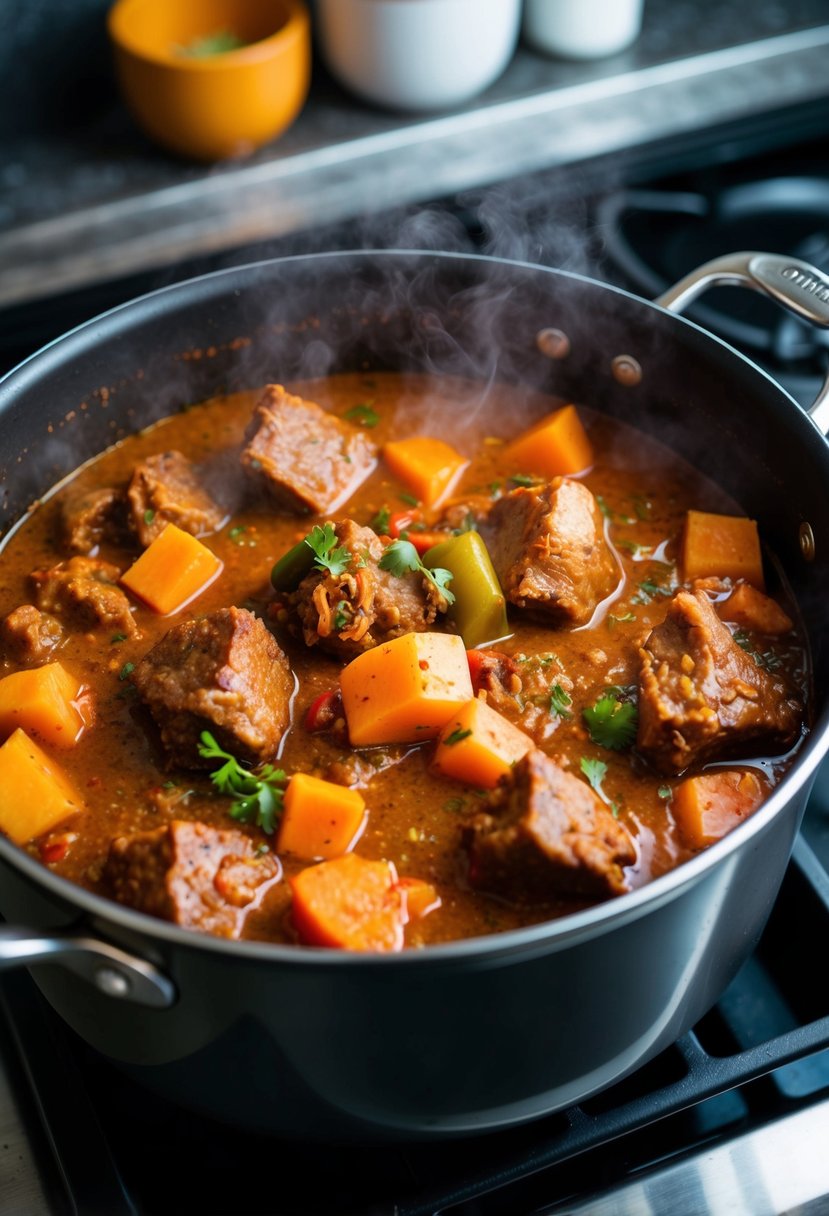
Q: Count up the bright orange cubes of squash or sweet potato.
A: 11